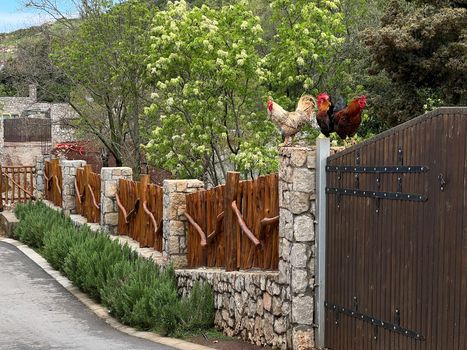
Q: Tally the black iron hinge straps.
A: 3